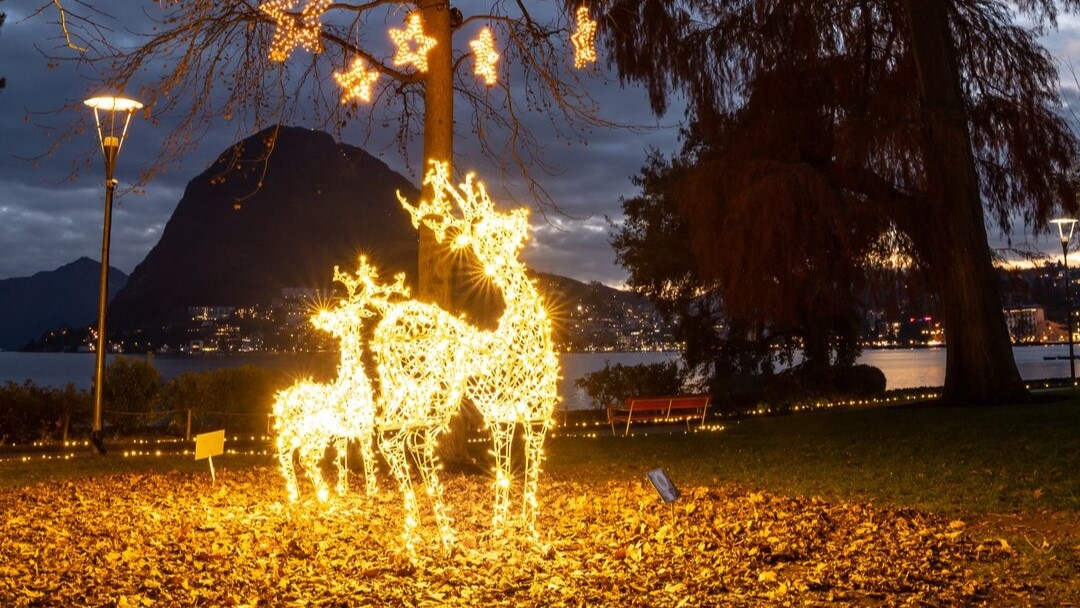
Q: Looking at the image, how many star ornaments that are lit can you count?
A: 5